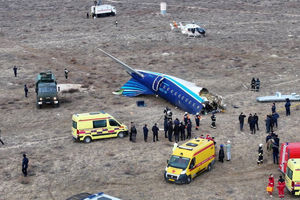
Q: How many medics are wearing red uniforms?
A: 2